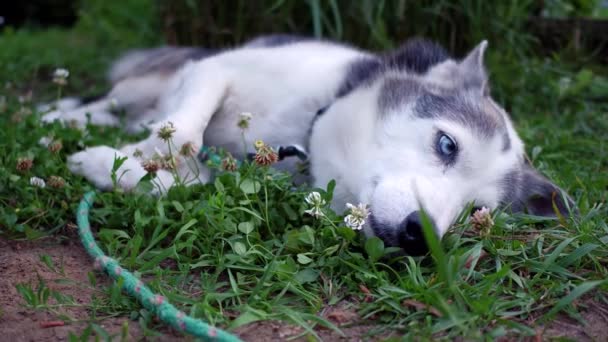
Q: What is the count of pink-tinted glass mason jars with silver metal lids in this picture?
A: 0